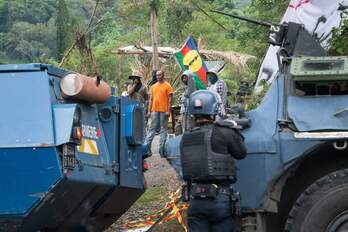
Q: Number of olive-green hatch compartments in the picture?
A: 1